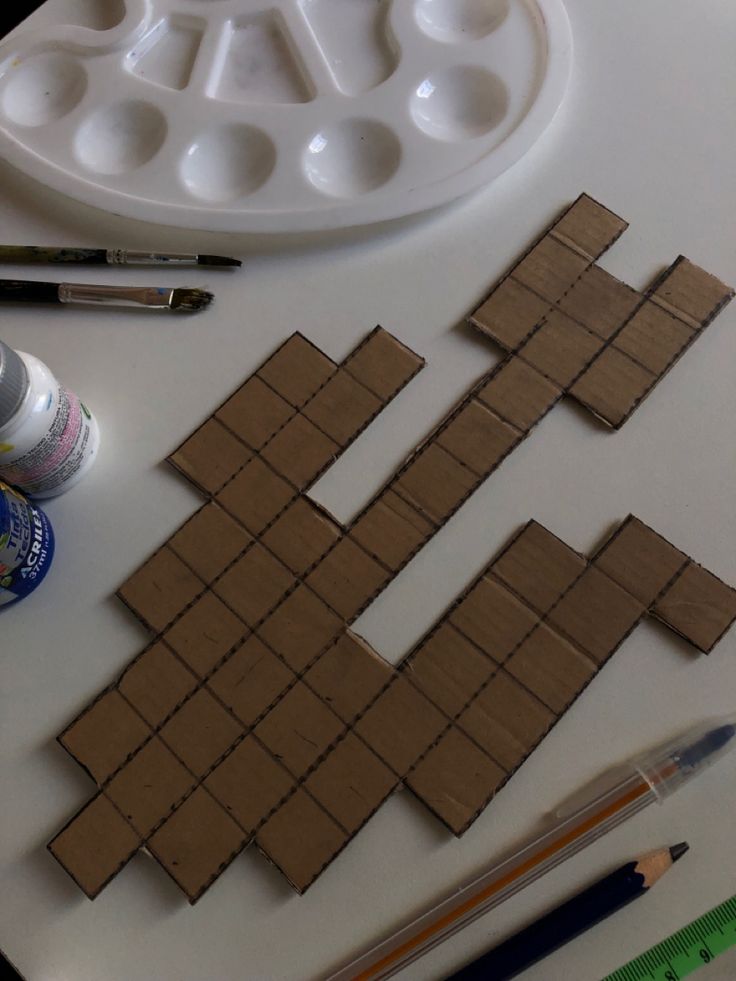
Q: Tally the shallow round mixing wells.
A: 6